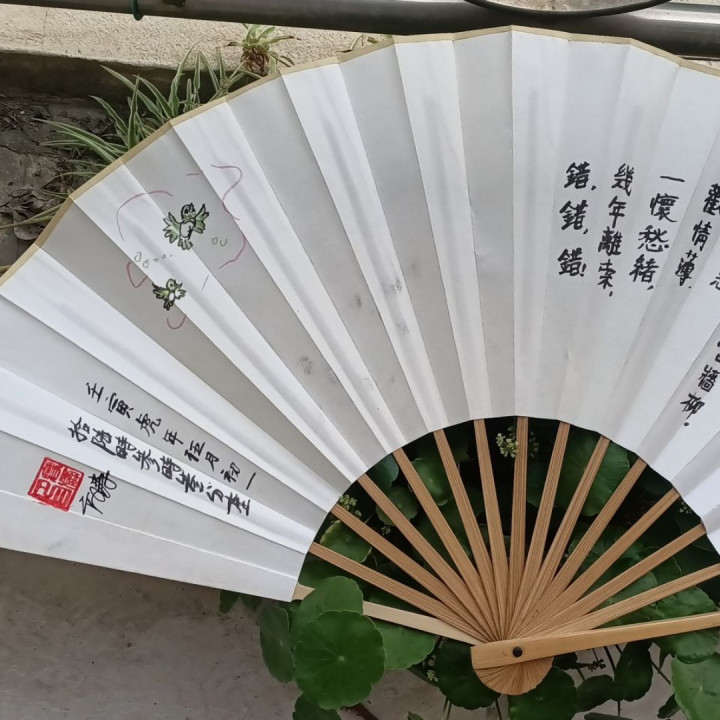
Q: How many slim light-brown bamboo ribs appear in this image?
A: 13